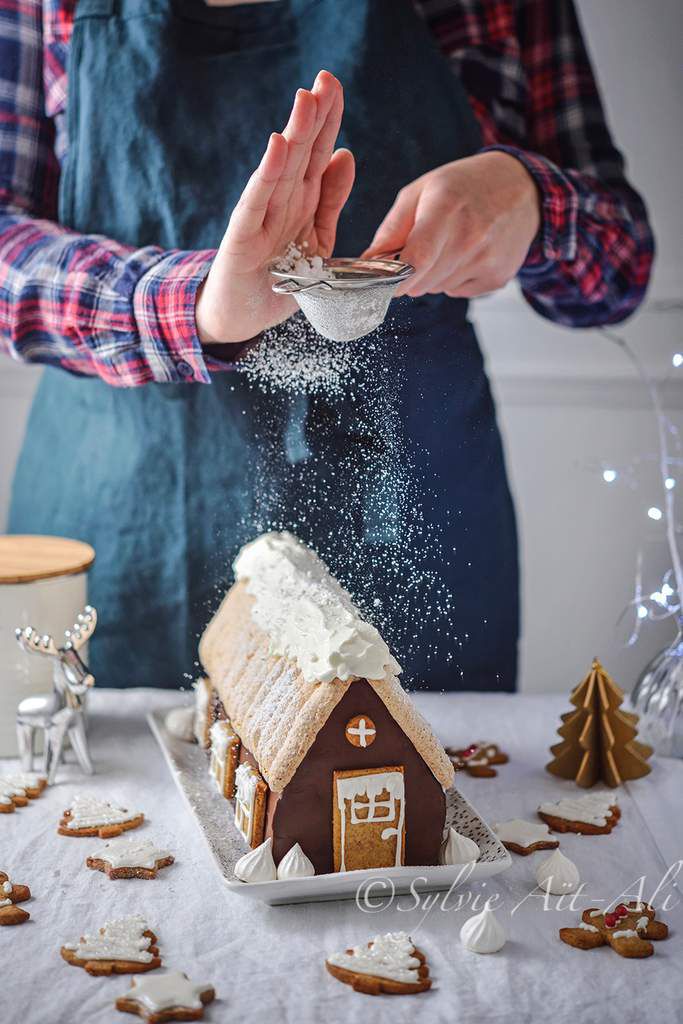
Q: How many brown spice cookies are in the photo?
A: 11